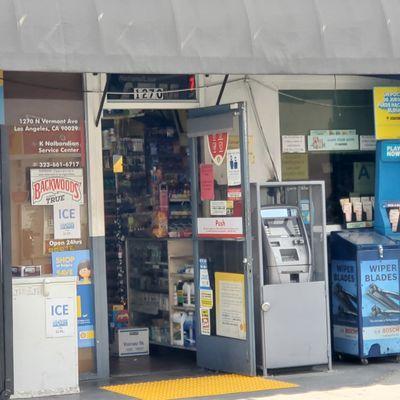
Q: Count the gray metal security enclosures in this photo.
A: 1